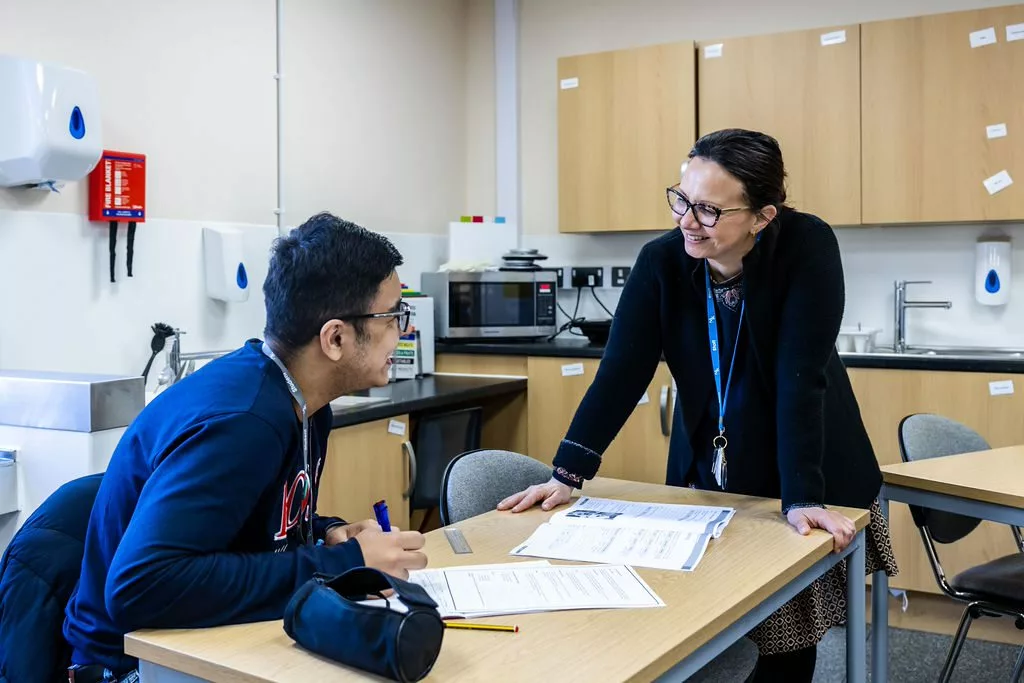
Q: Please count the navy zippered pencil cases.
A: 1